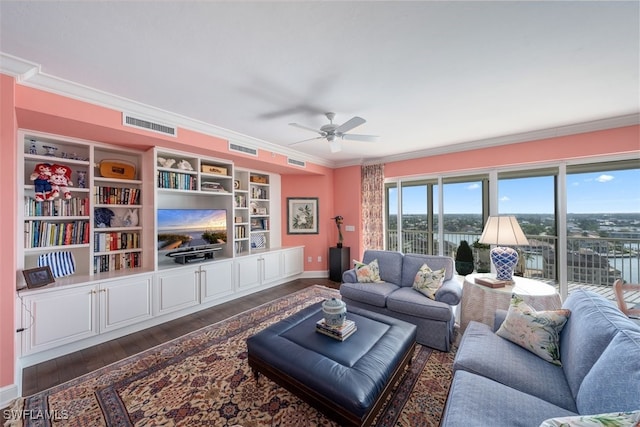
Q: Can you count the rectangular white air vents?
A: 3